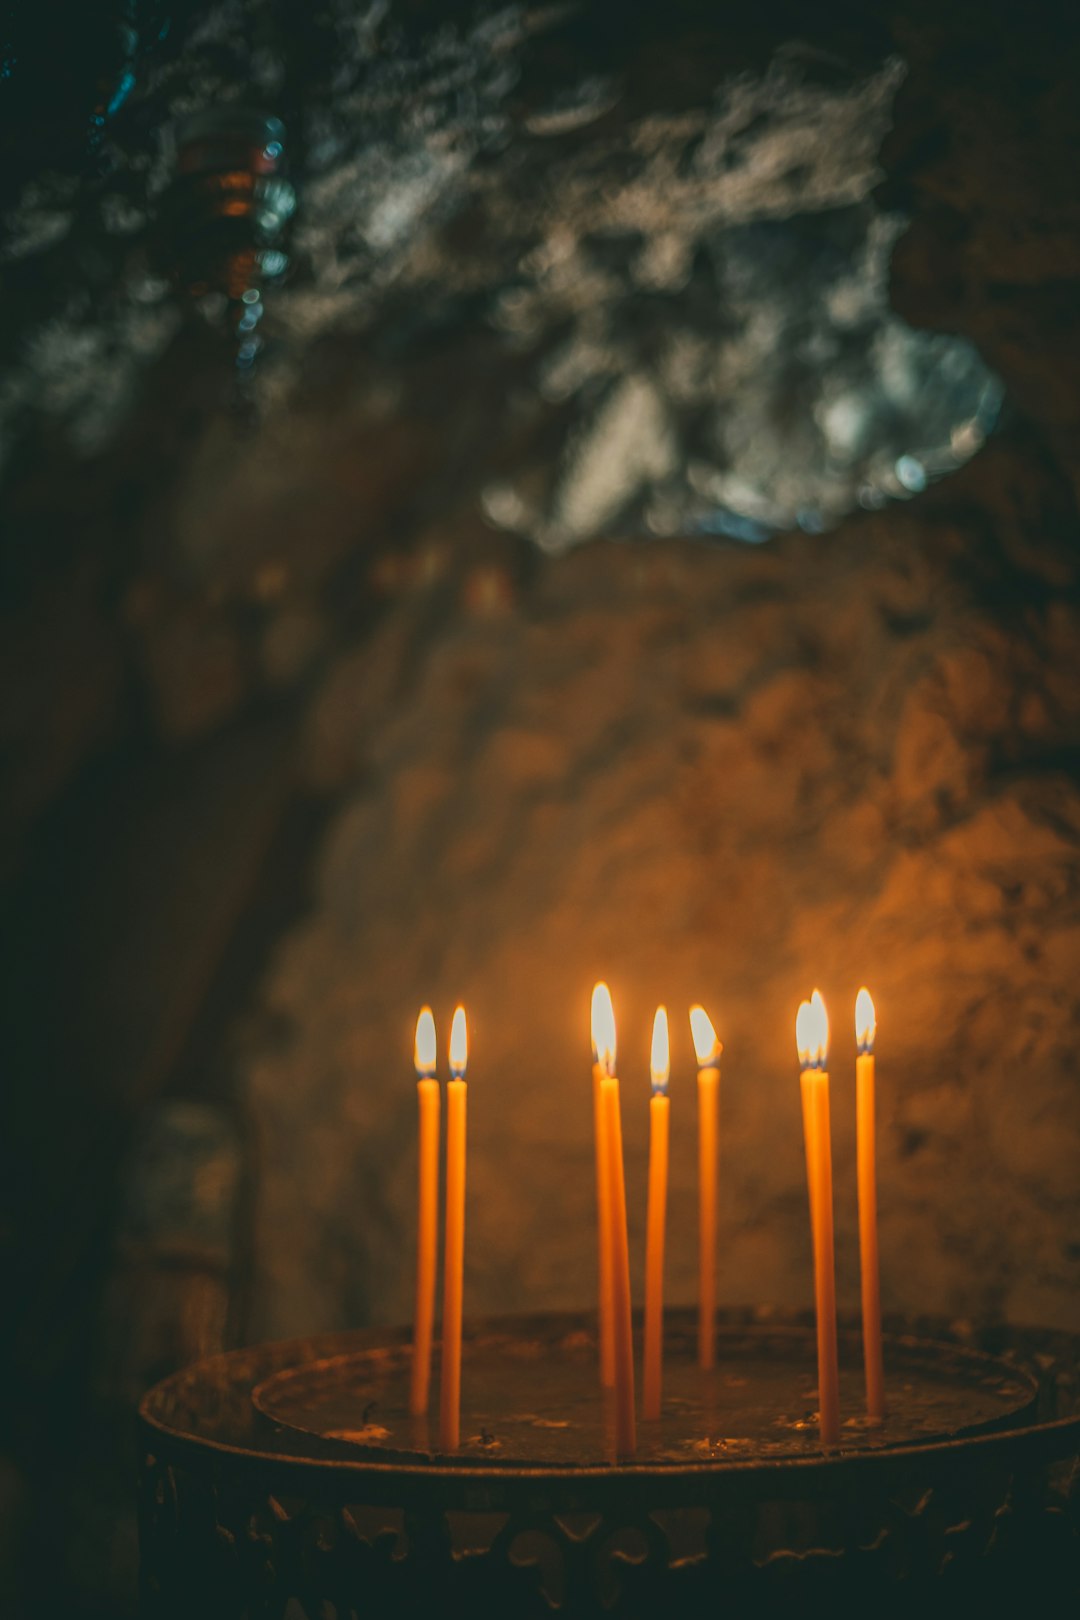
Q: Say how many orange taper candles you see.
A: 9